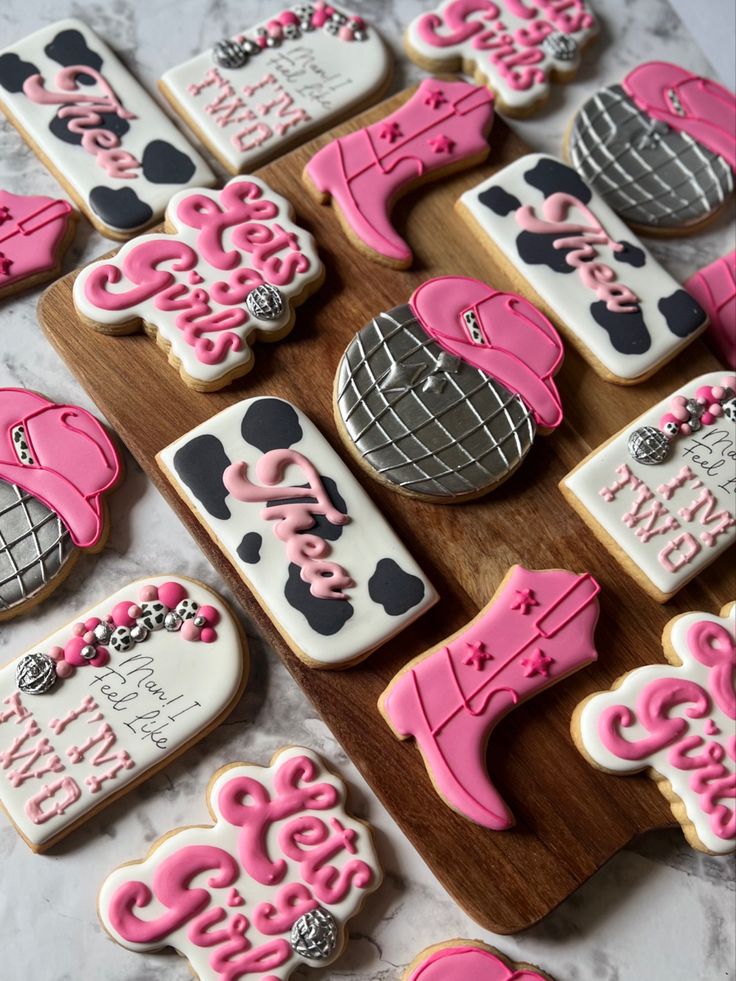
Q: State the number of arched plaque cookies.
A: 3